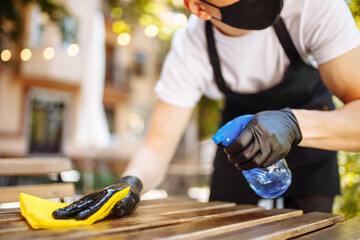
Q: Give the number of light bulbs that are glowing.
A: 7